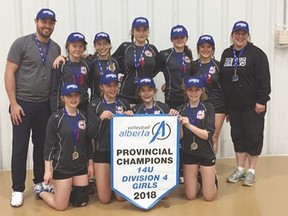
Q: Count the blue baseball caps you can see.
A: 11